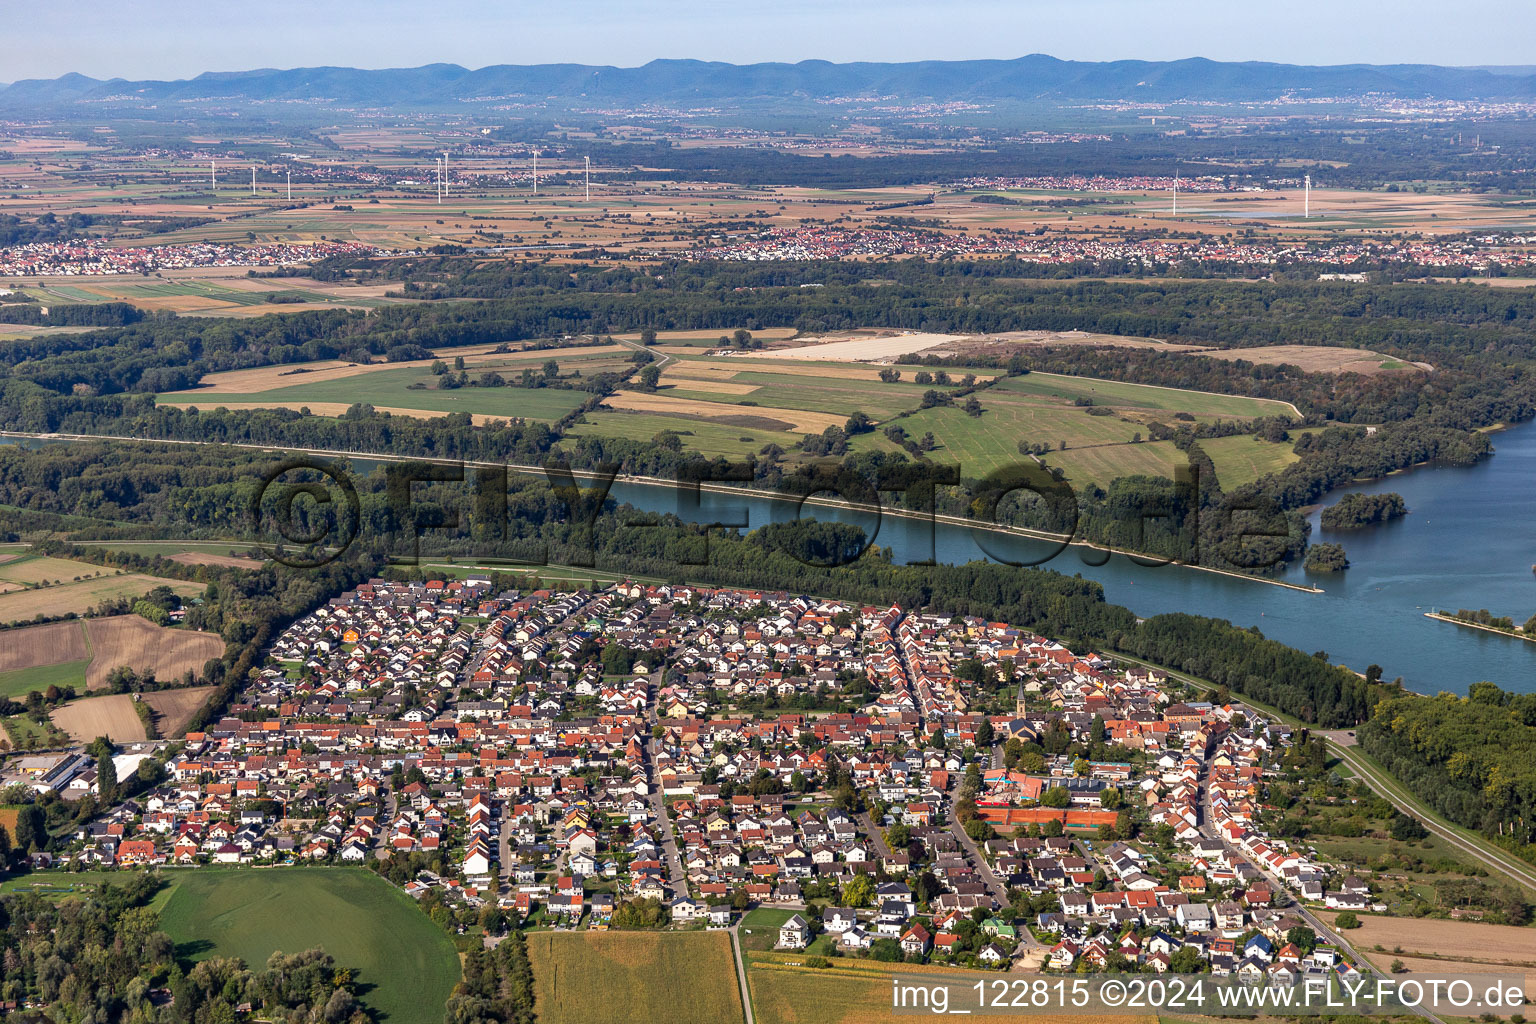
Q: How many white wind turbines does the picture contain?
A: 9